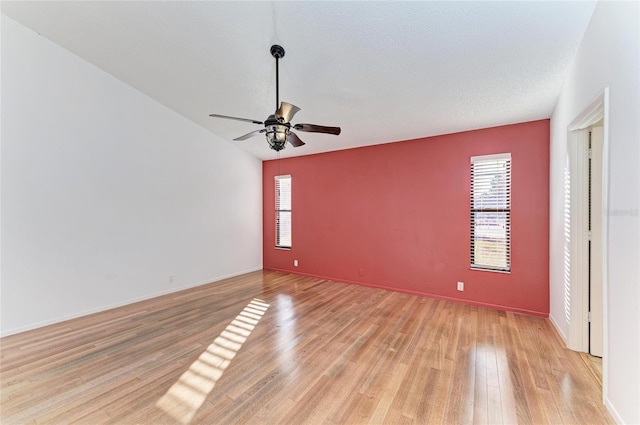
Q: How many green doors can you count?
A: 0